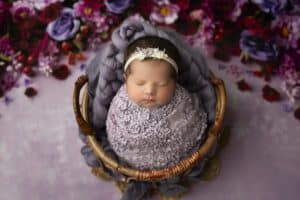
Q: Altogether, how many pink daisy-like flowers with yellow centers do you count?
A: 4